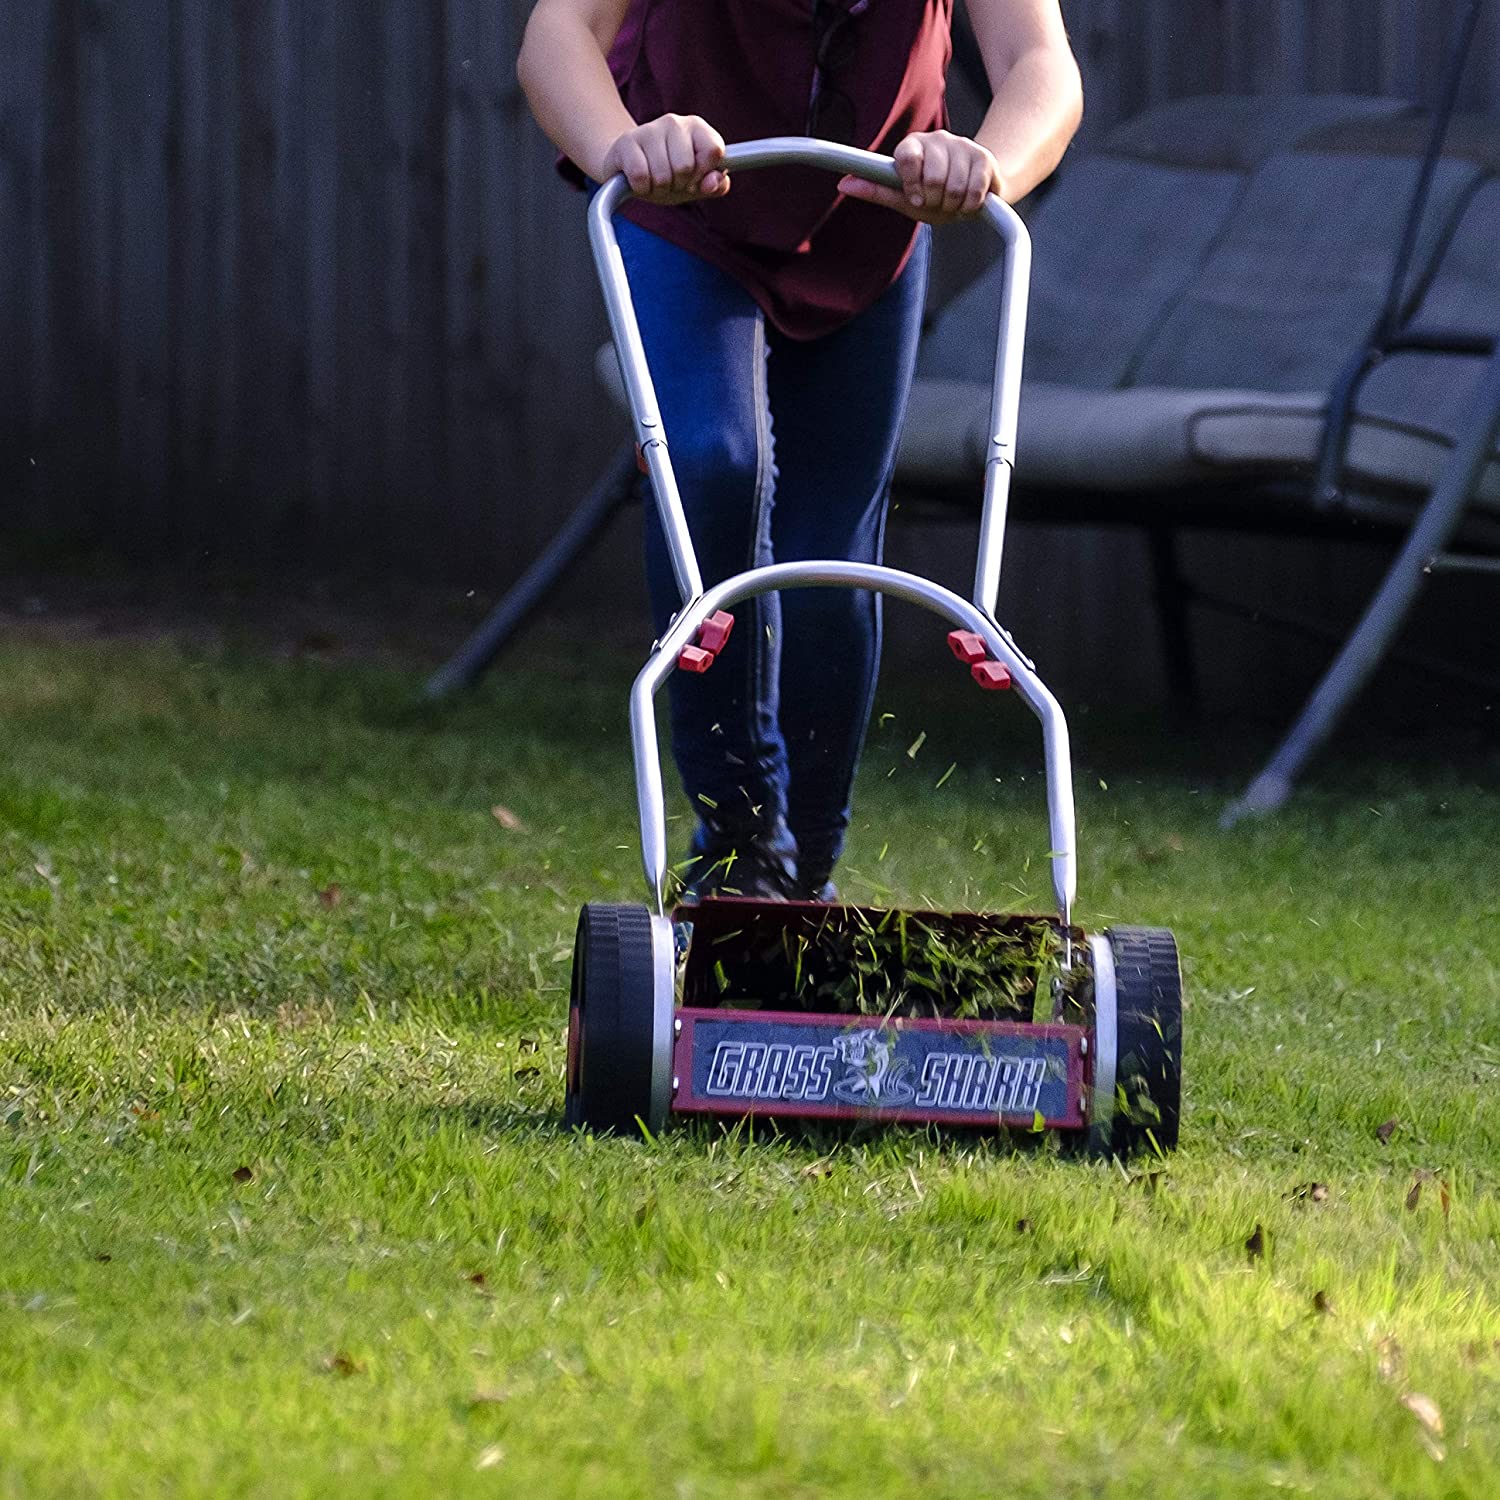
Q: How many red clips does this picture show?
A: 4